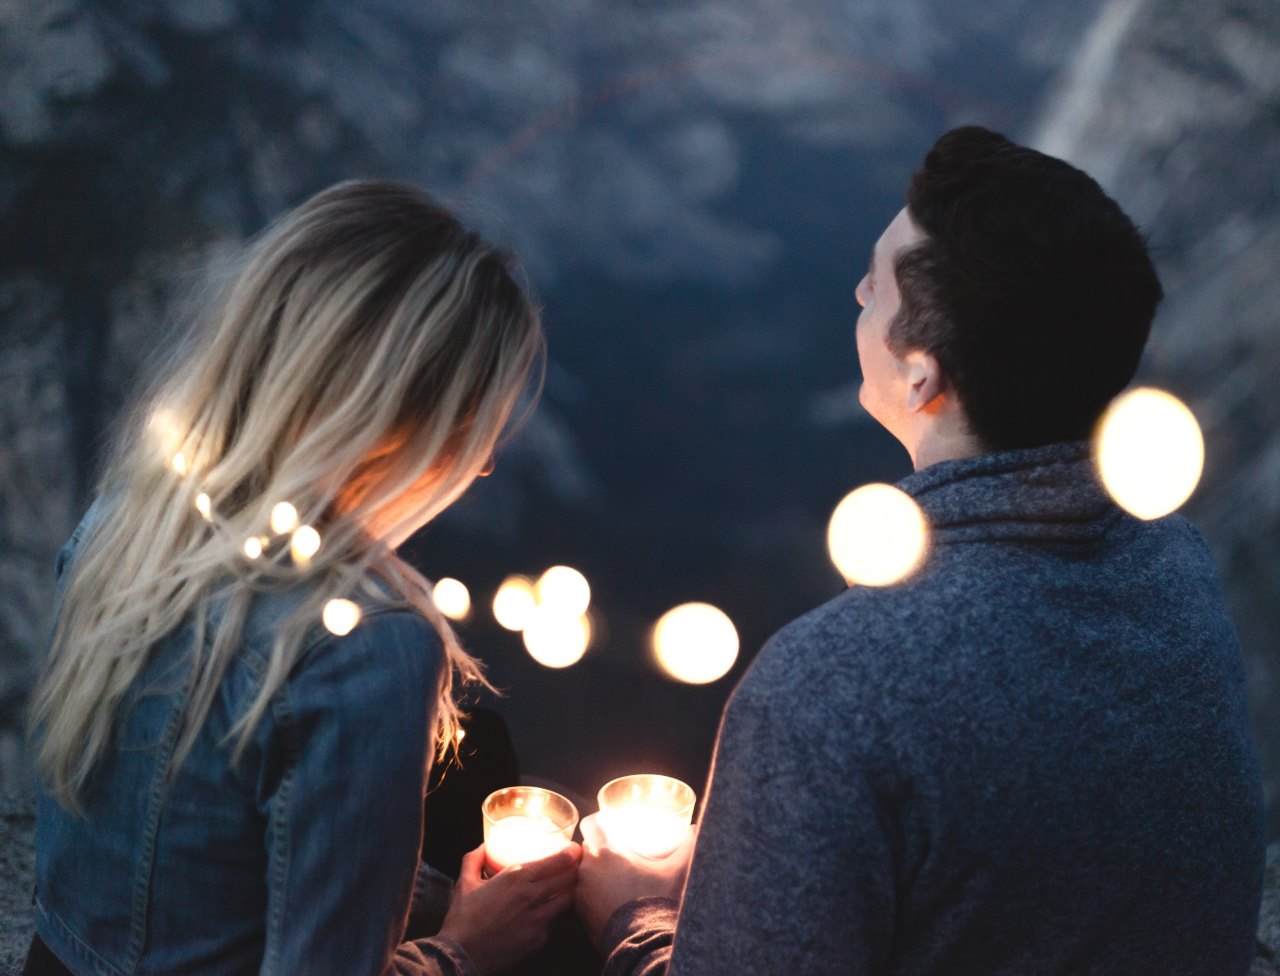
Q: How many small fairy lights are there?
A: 13